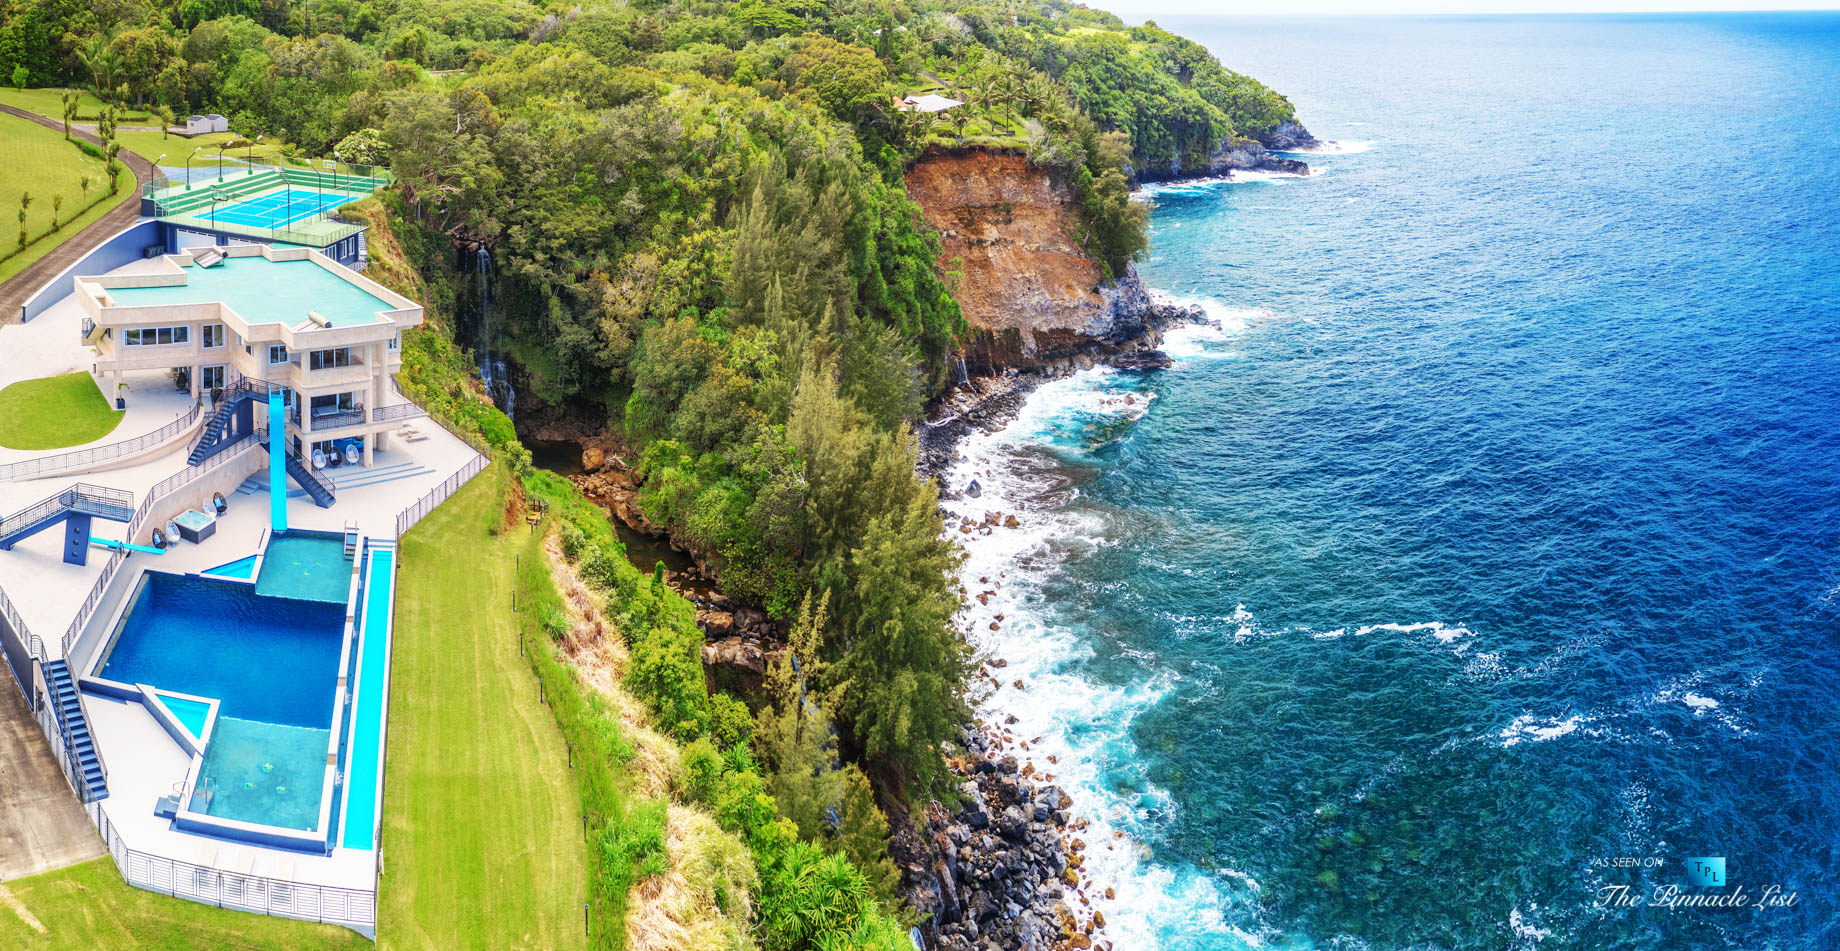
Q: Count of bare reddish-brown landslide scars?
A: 1